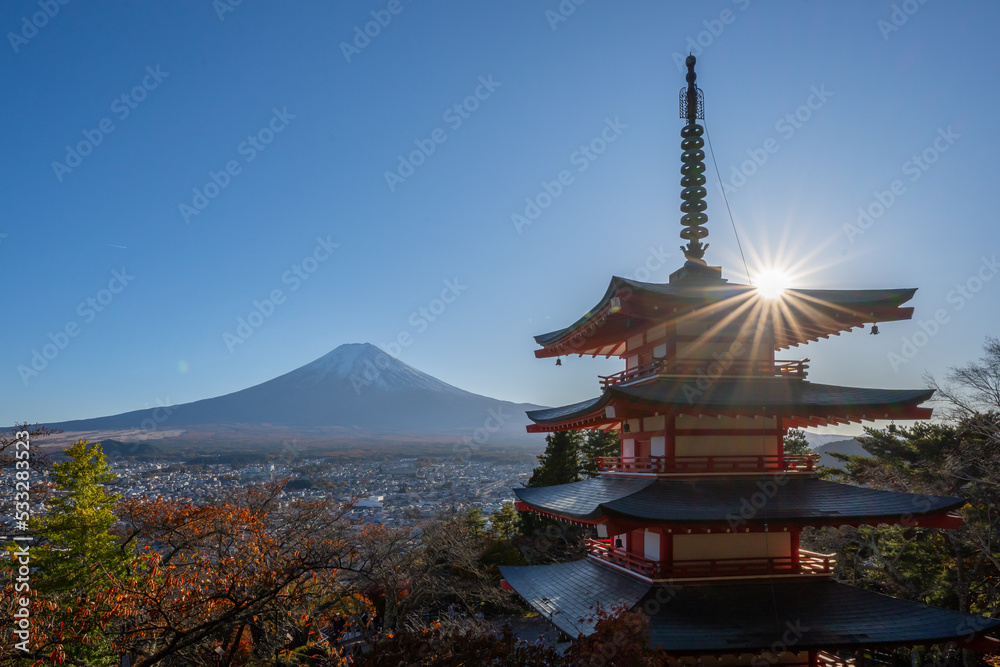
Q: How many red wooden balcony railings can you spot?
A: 3